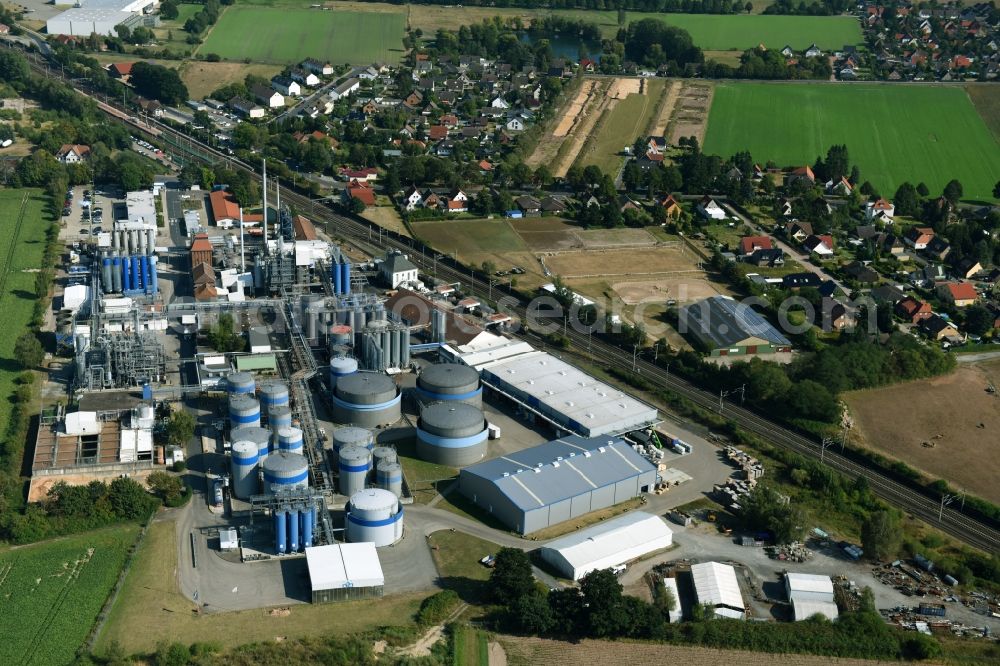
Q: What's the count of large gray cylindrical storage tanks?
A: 3